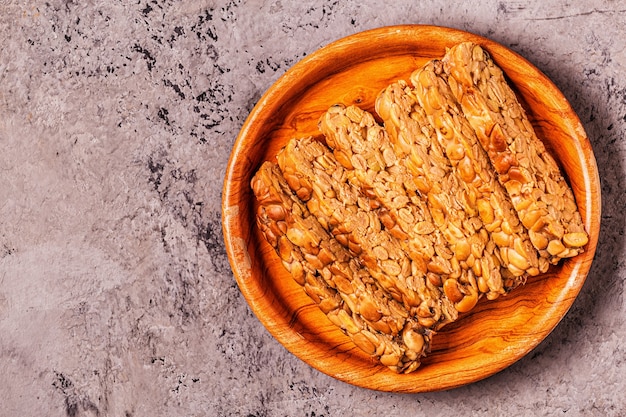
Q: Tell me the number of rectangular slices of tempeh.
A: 6